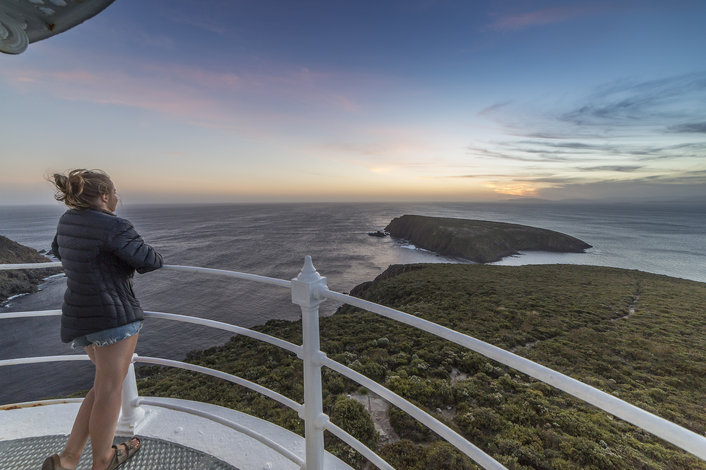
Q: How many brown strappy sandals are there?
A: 2